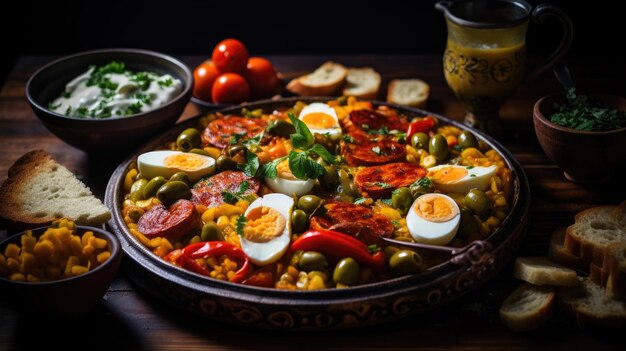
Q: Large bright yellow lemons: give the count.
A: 0